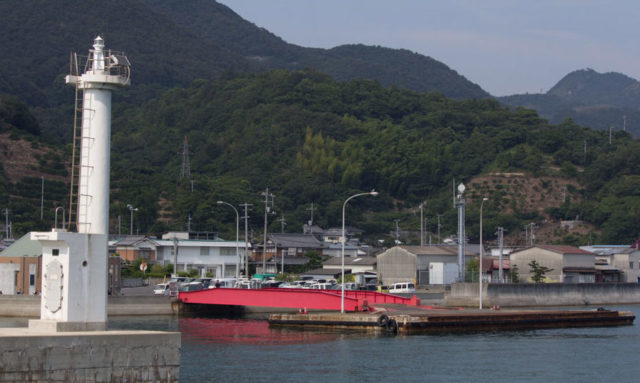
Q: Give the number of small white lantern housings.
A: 1